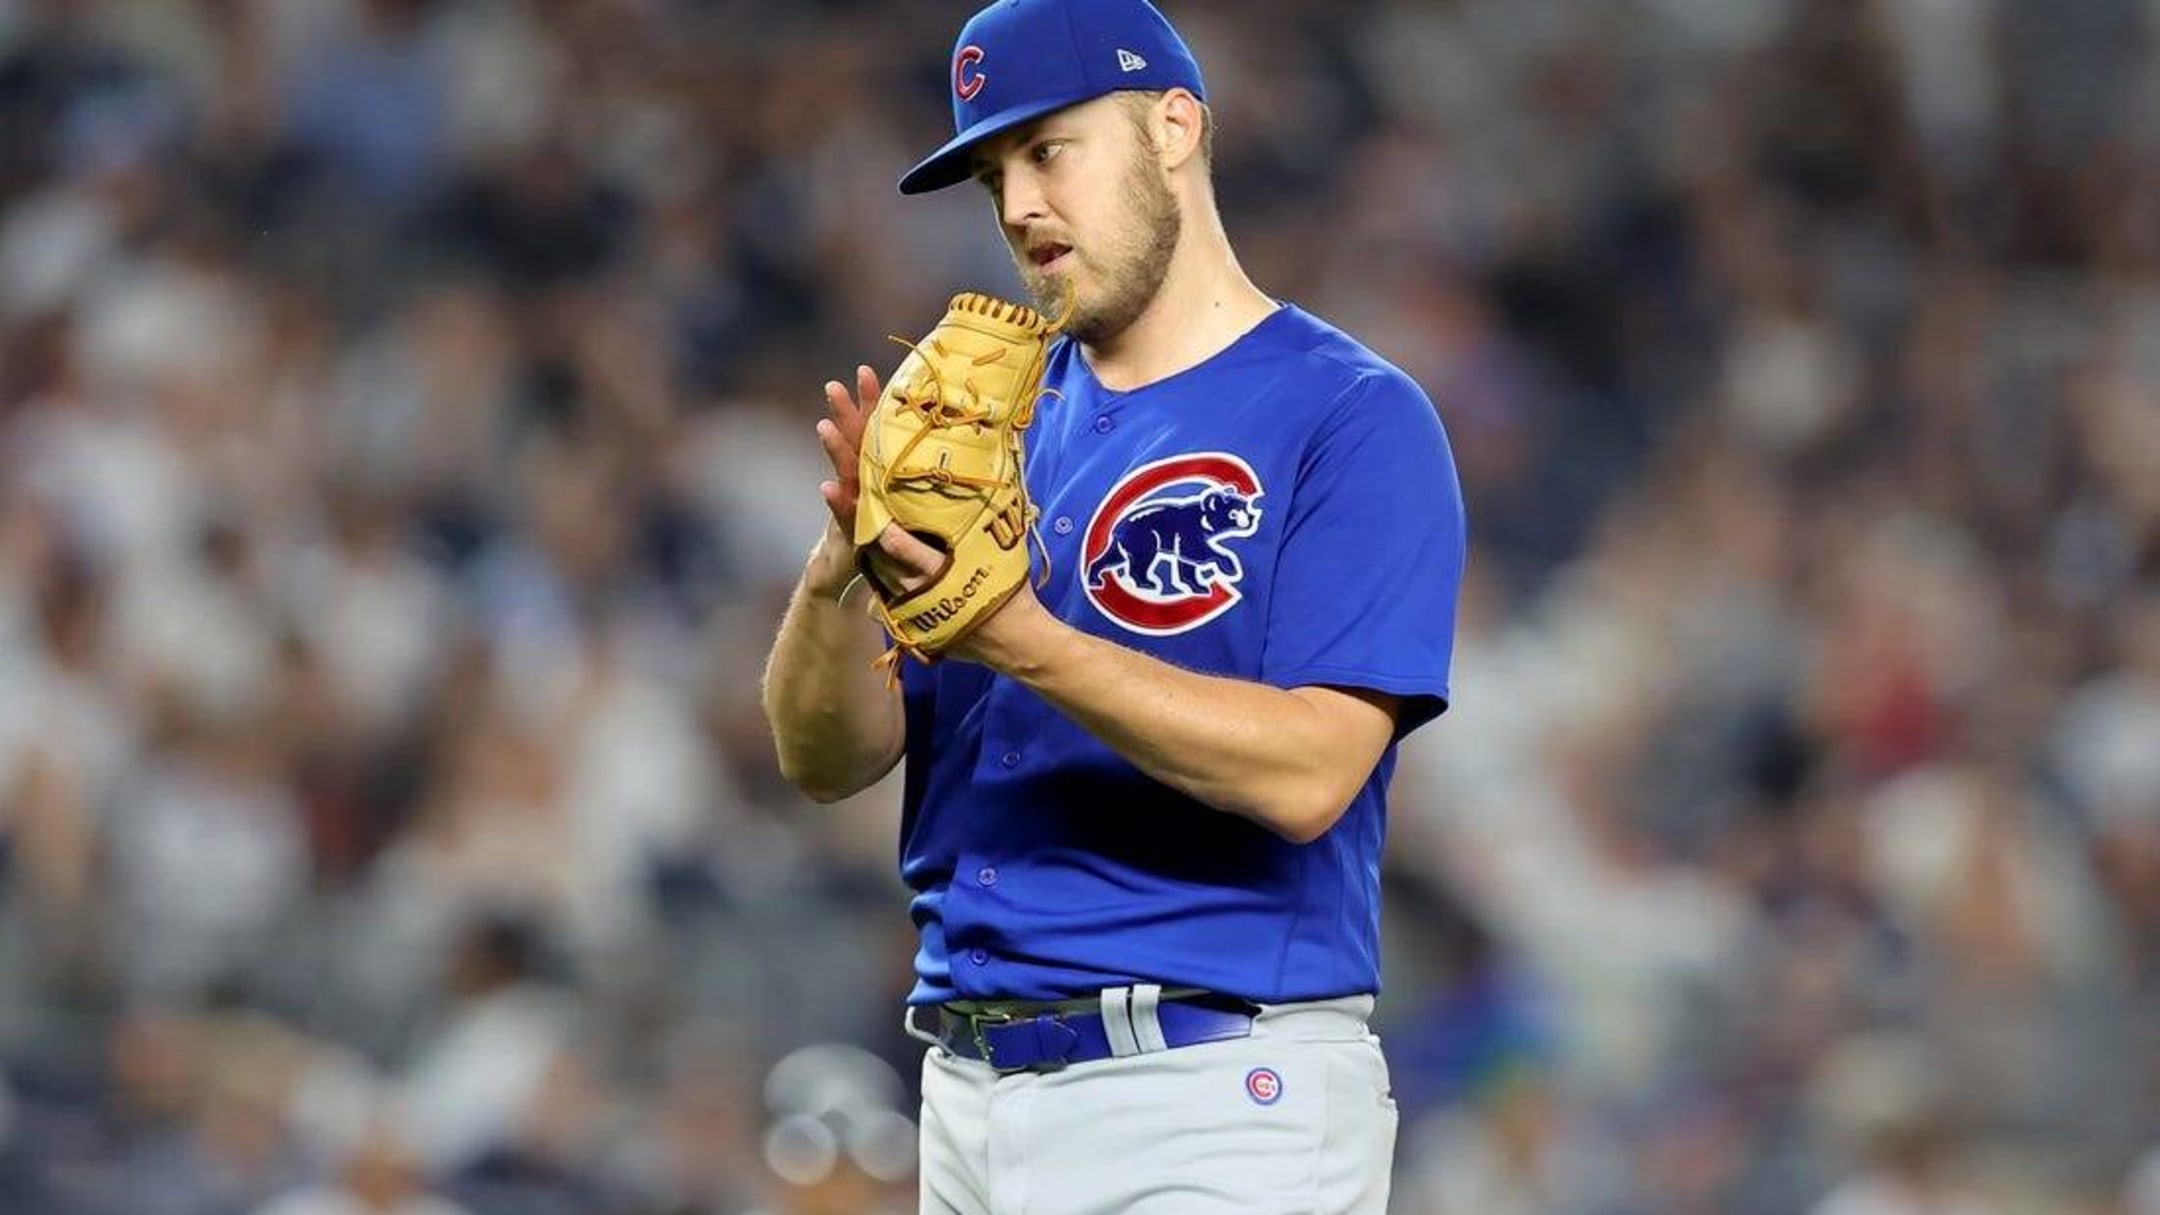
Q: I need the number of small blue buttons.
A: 5